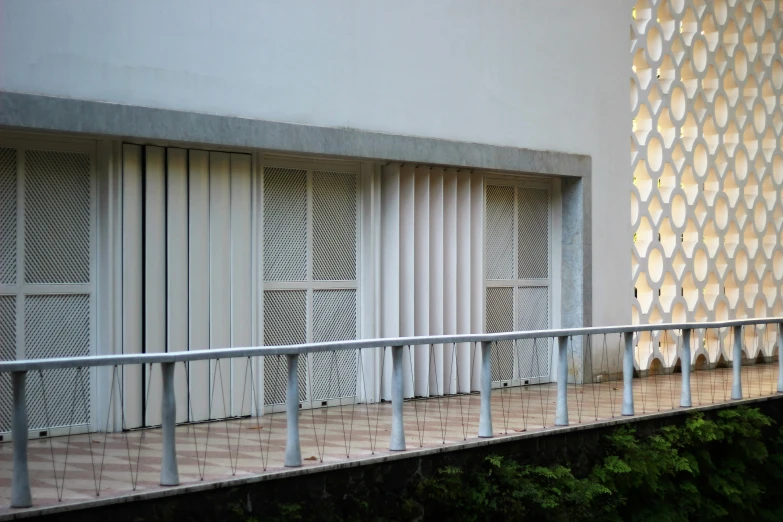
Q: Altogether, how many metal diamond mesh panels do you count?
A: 12